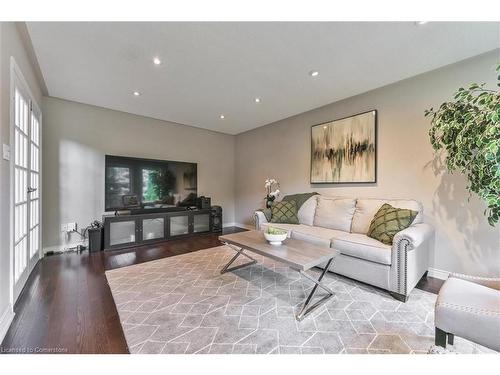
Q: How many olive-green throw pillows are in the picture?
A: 2